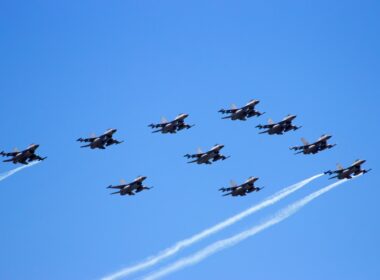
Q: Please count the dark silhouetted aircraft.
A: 10